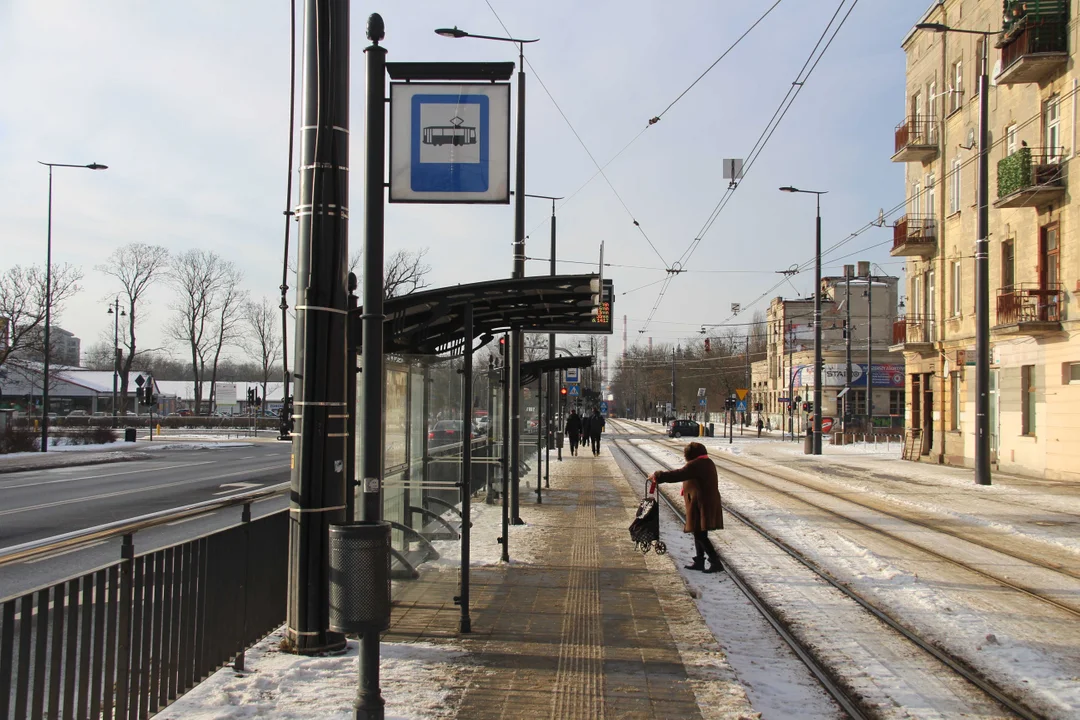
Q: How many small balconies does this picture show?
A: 6